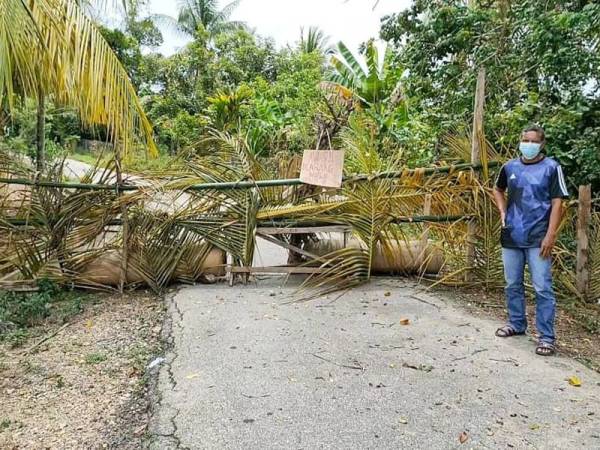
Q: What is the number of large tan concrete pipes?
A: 2